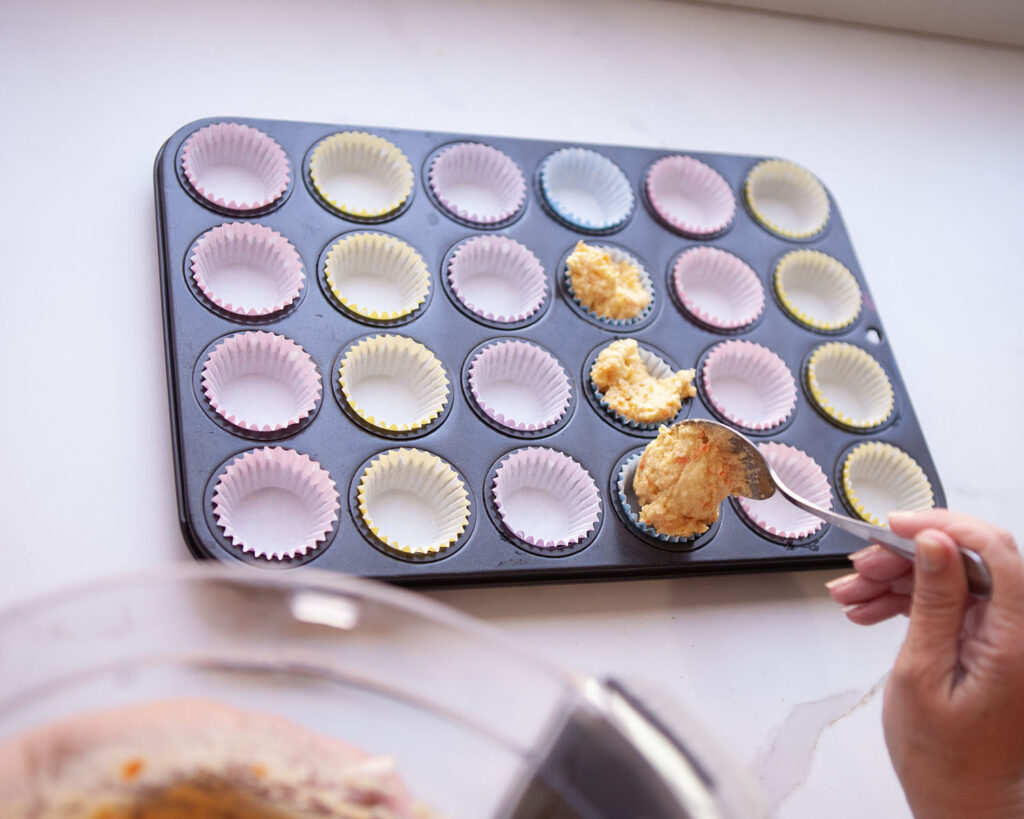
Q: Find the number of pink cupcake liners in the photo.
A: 8